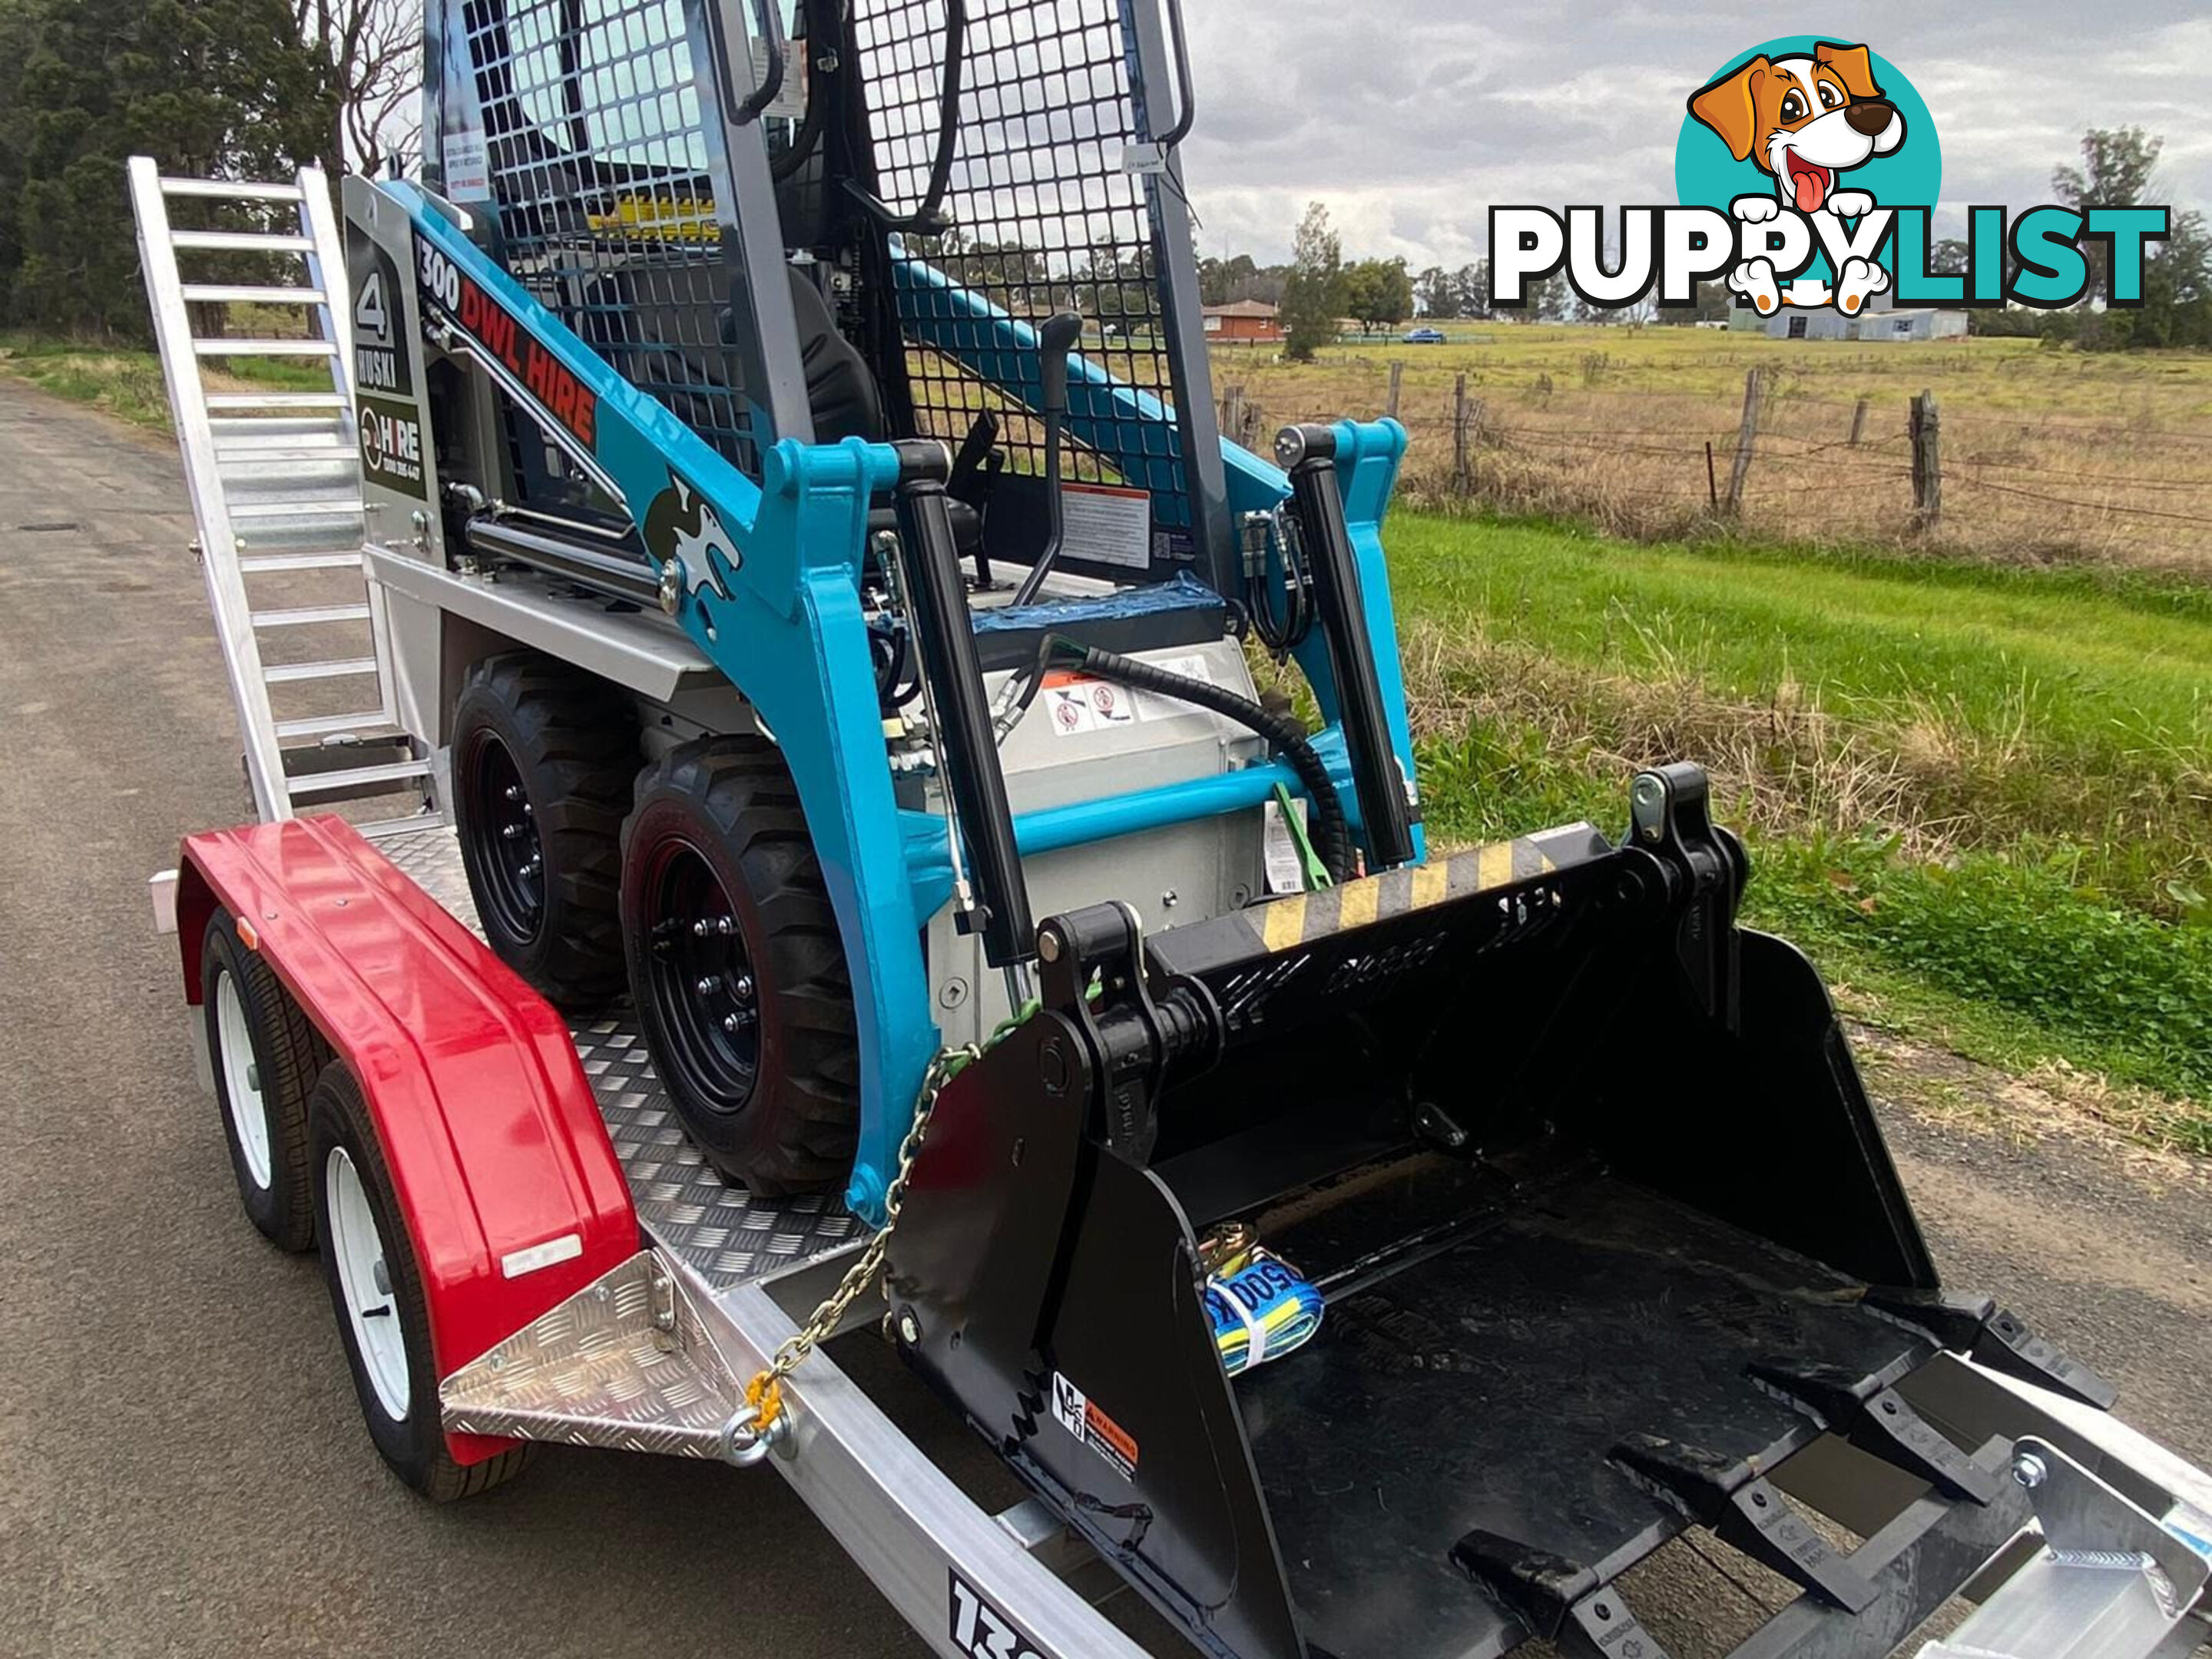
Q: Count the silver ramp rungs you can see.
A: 13